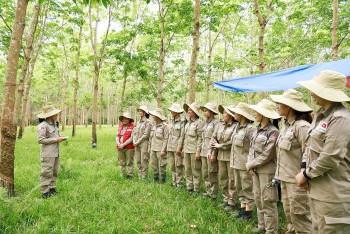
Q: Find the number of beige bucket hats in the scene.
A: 12